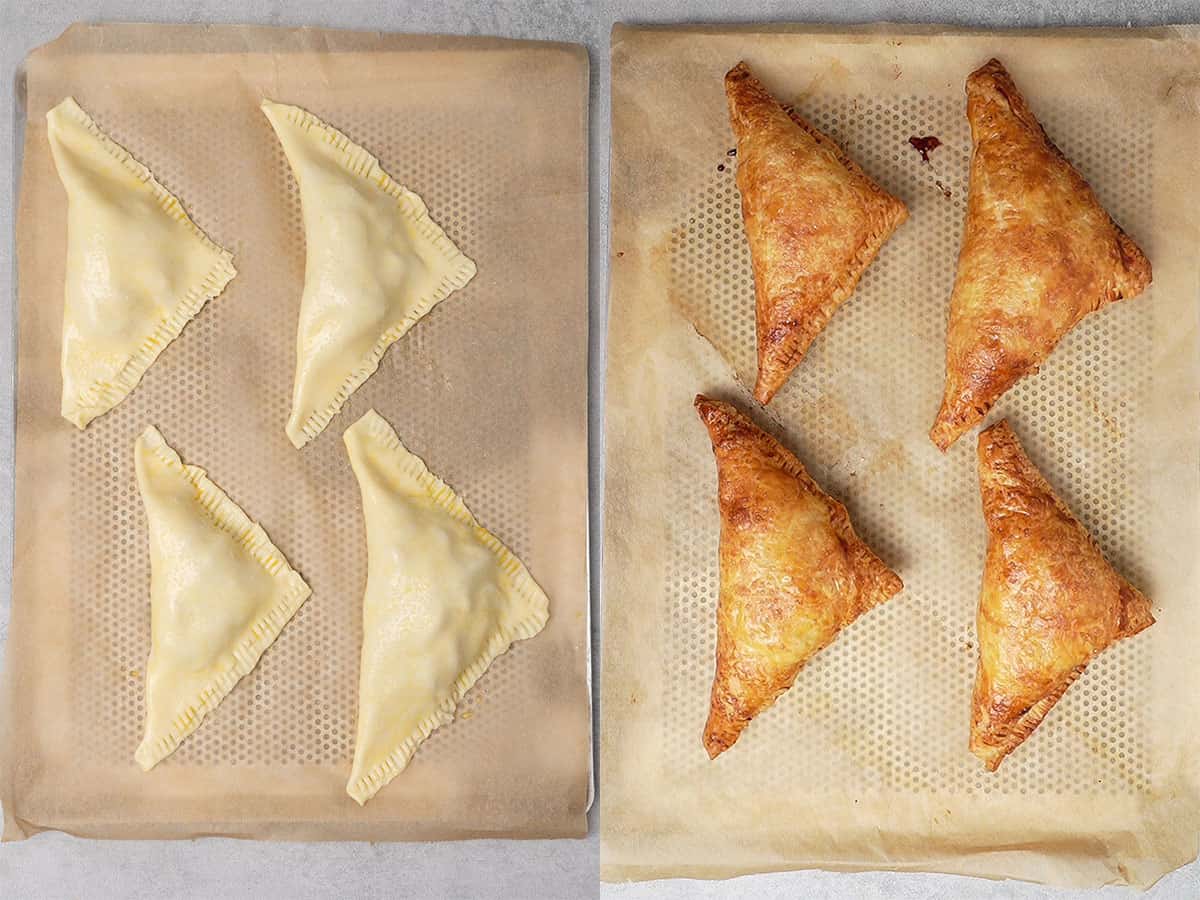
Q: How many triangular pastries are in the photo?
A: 8